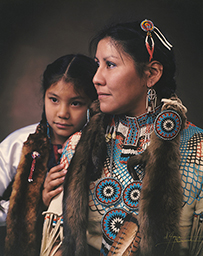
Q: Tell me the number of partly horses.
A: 0